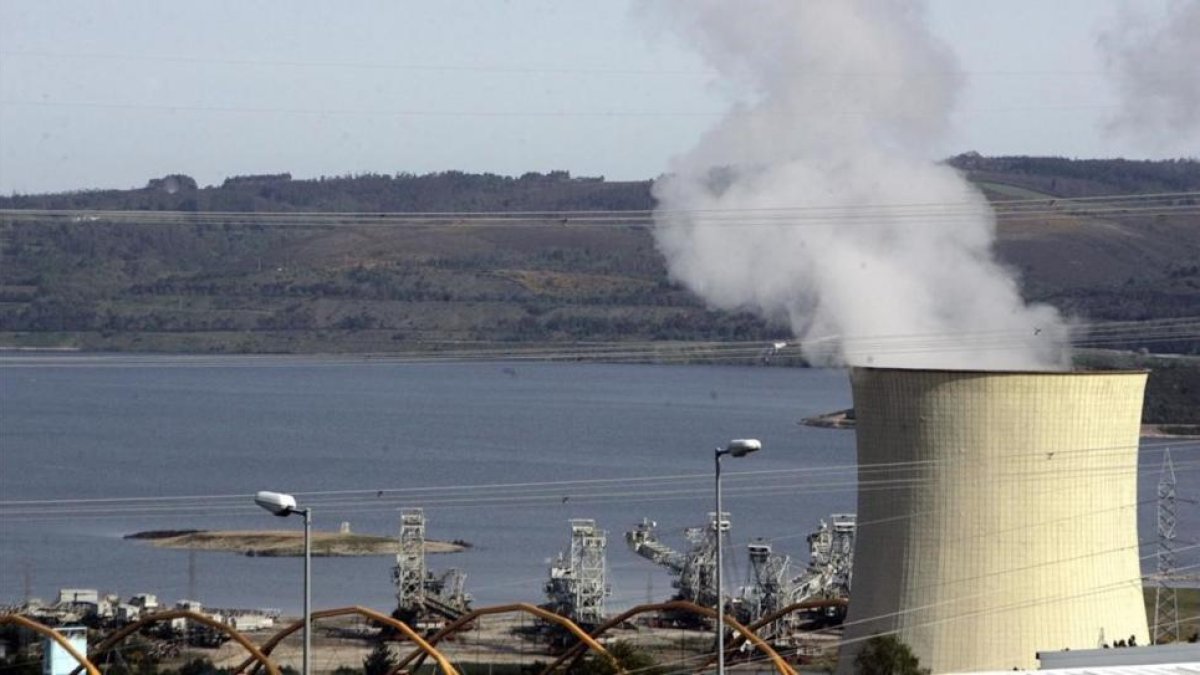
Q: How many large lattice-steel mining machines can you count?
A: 5